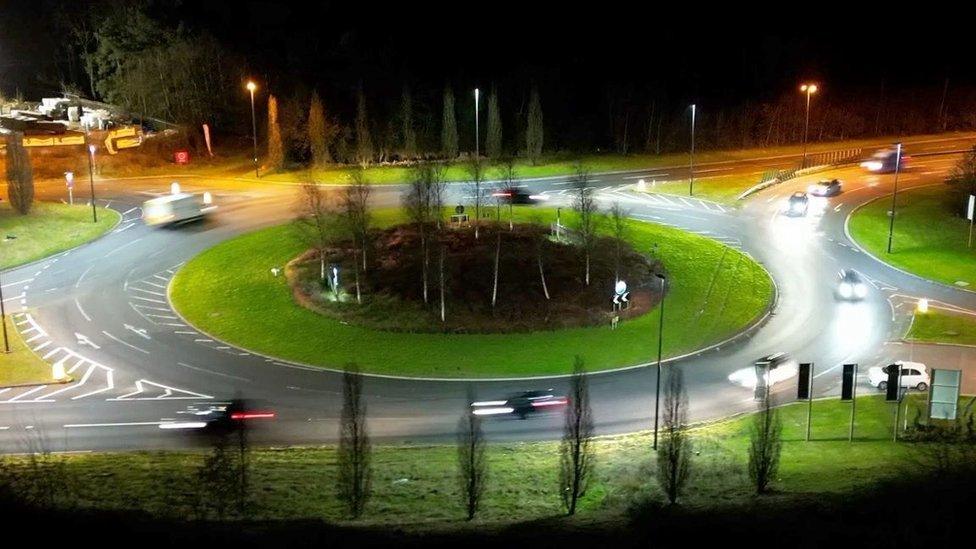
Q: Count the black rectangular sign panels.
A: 3